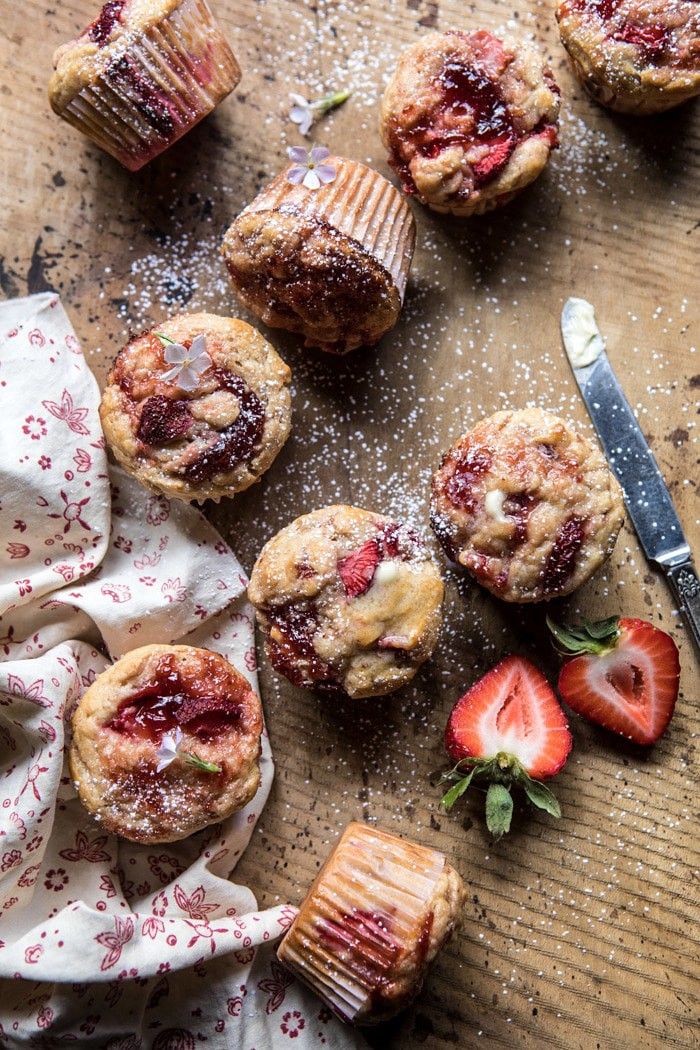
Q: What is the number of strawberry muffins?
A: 9